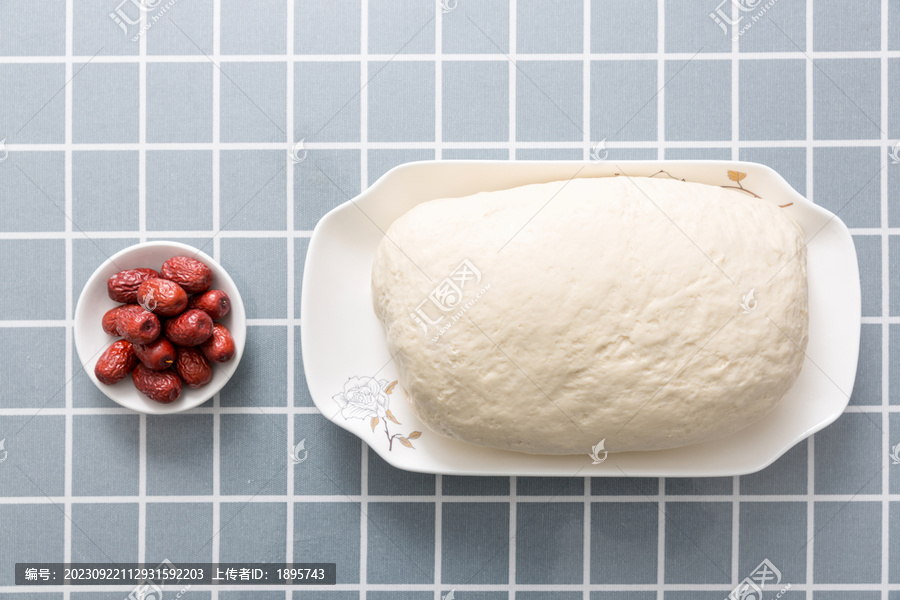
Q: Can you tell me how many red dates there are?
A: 12